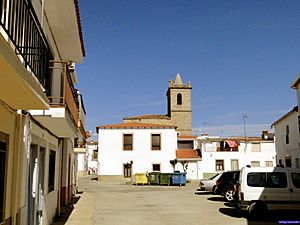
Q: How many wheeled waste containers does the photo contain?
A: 4